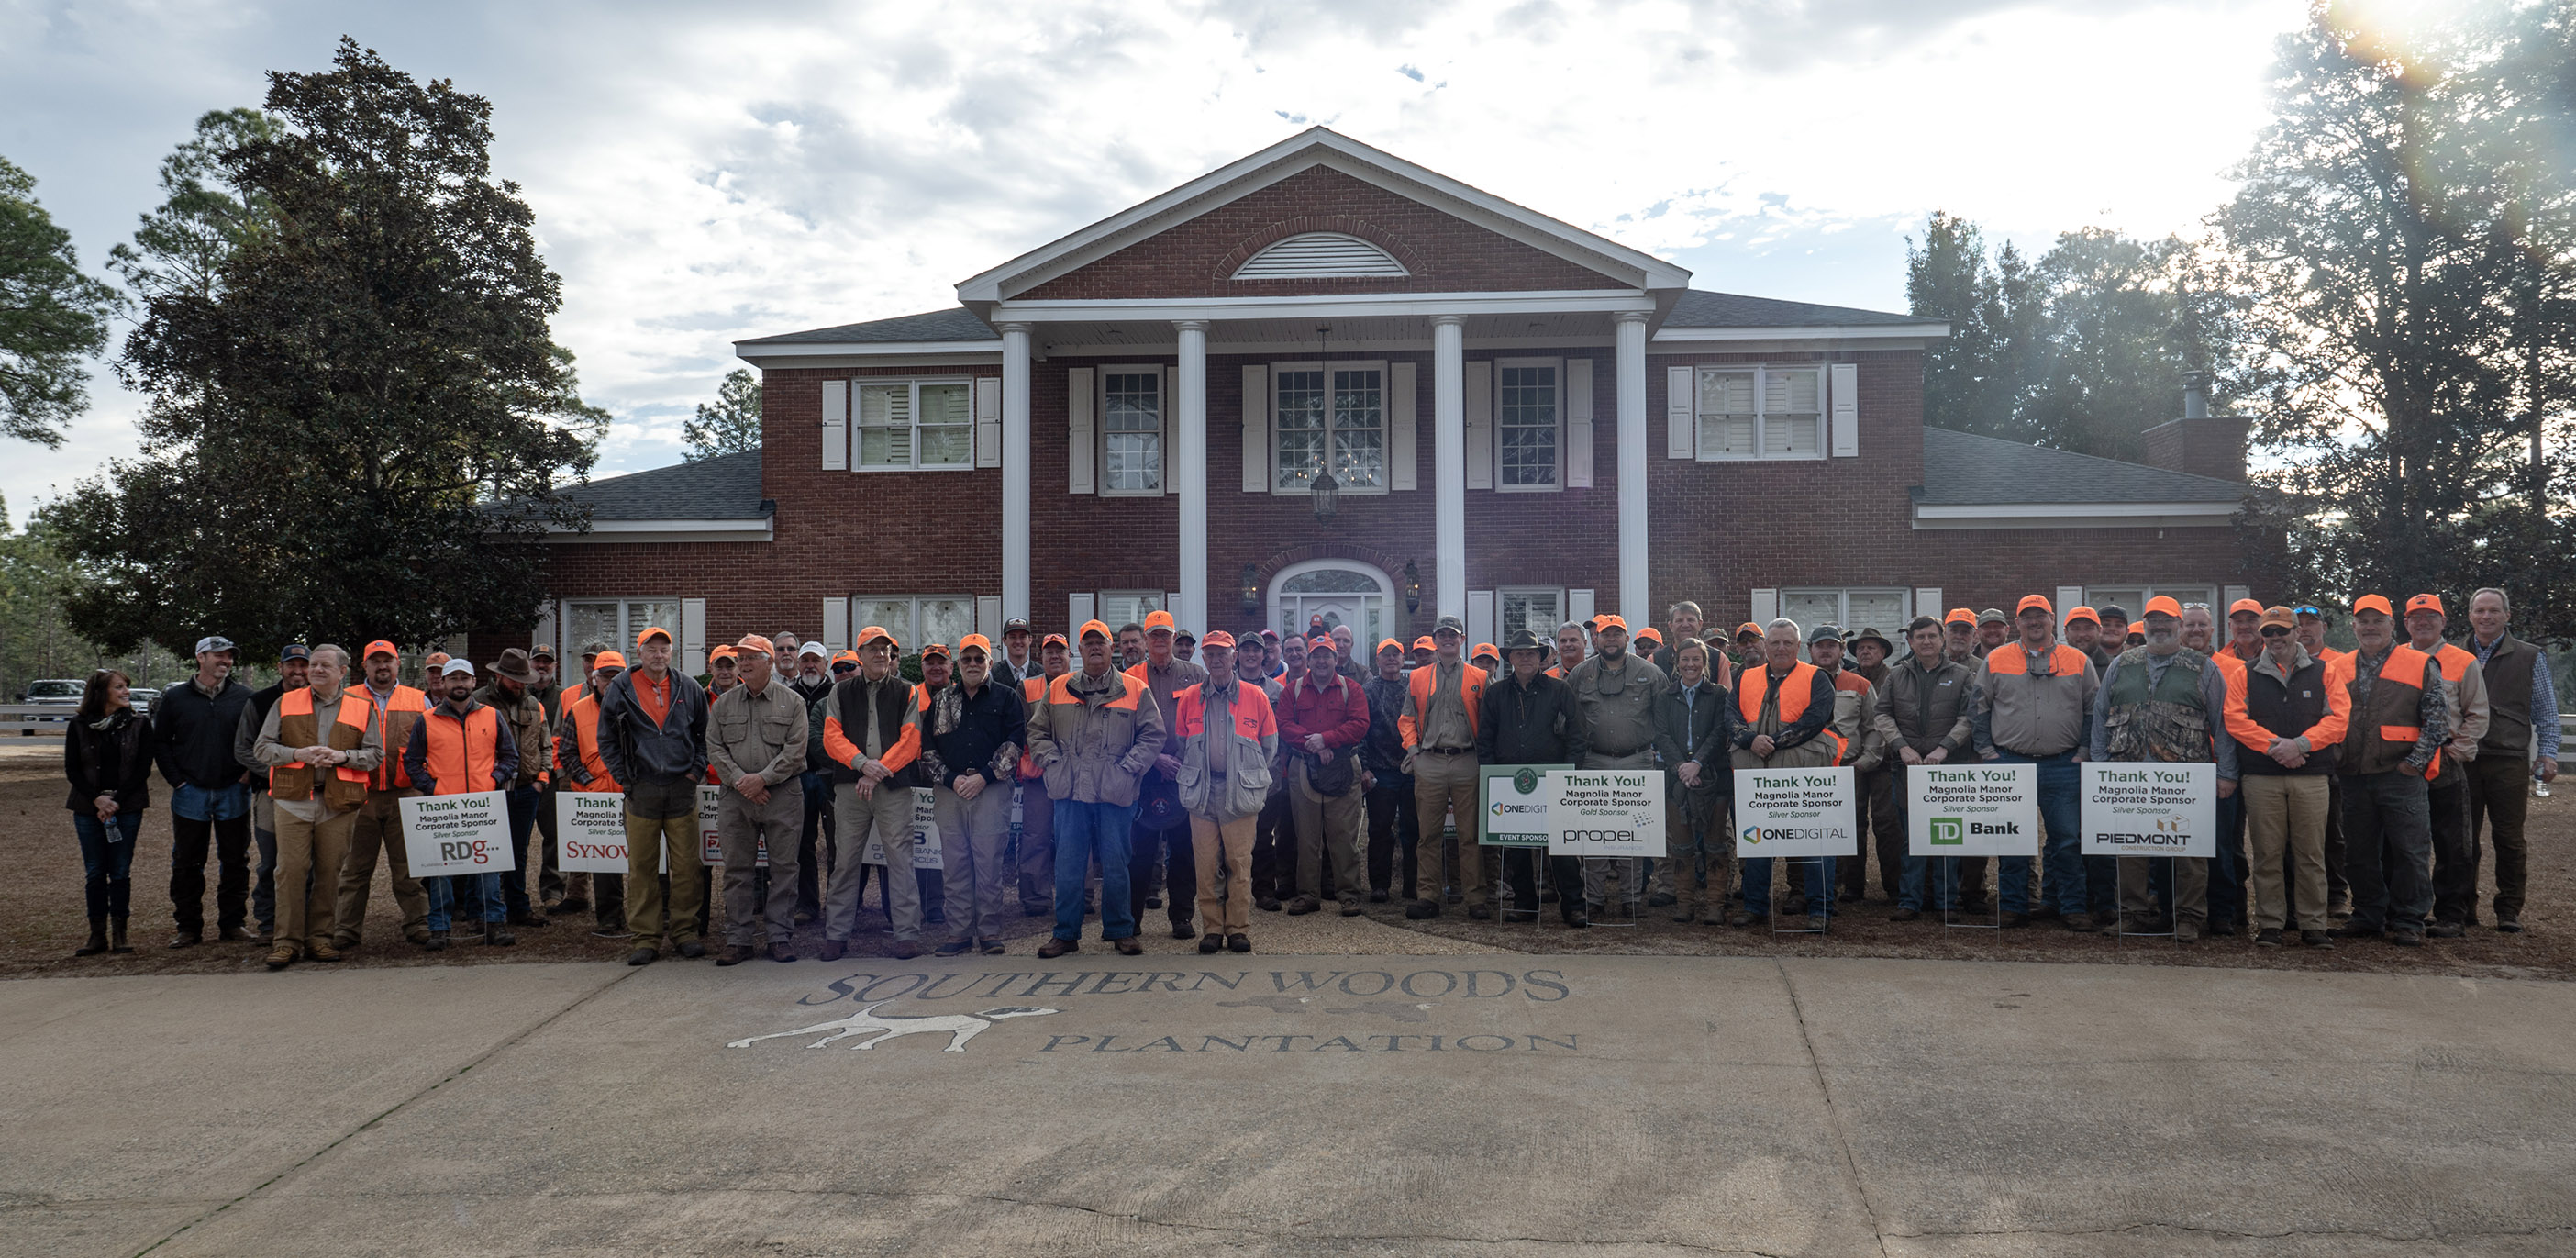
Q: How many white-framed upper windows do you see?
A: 5